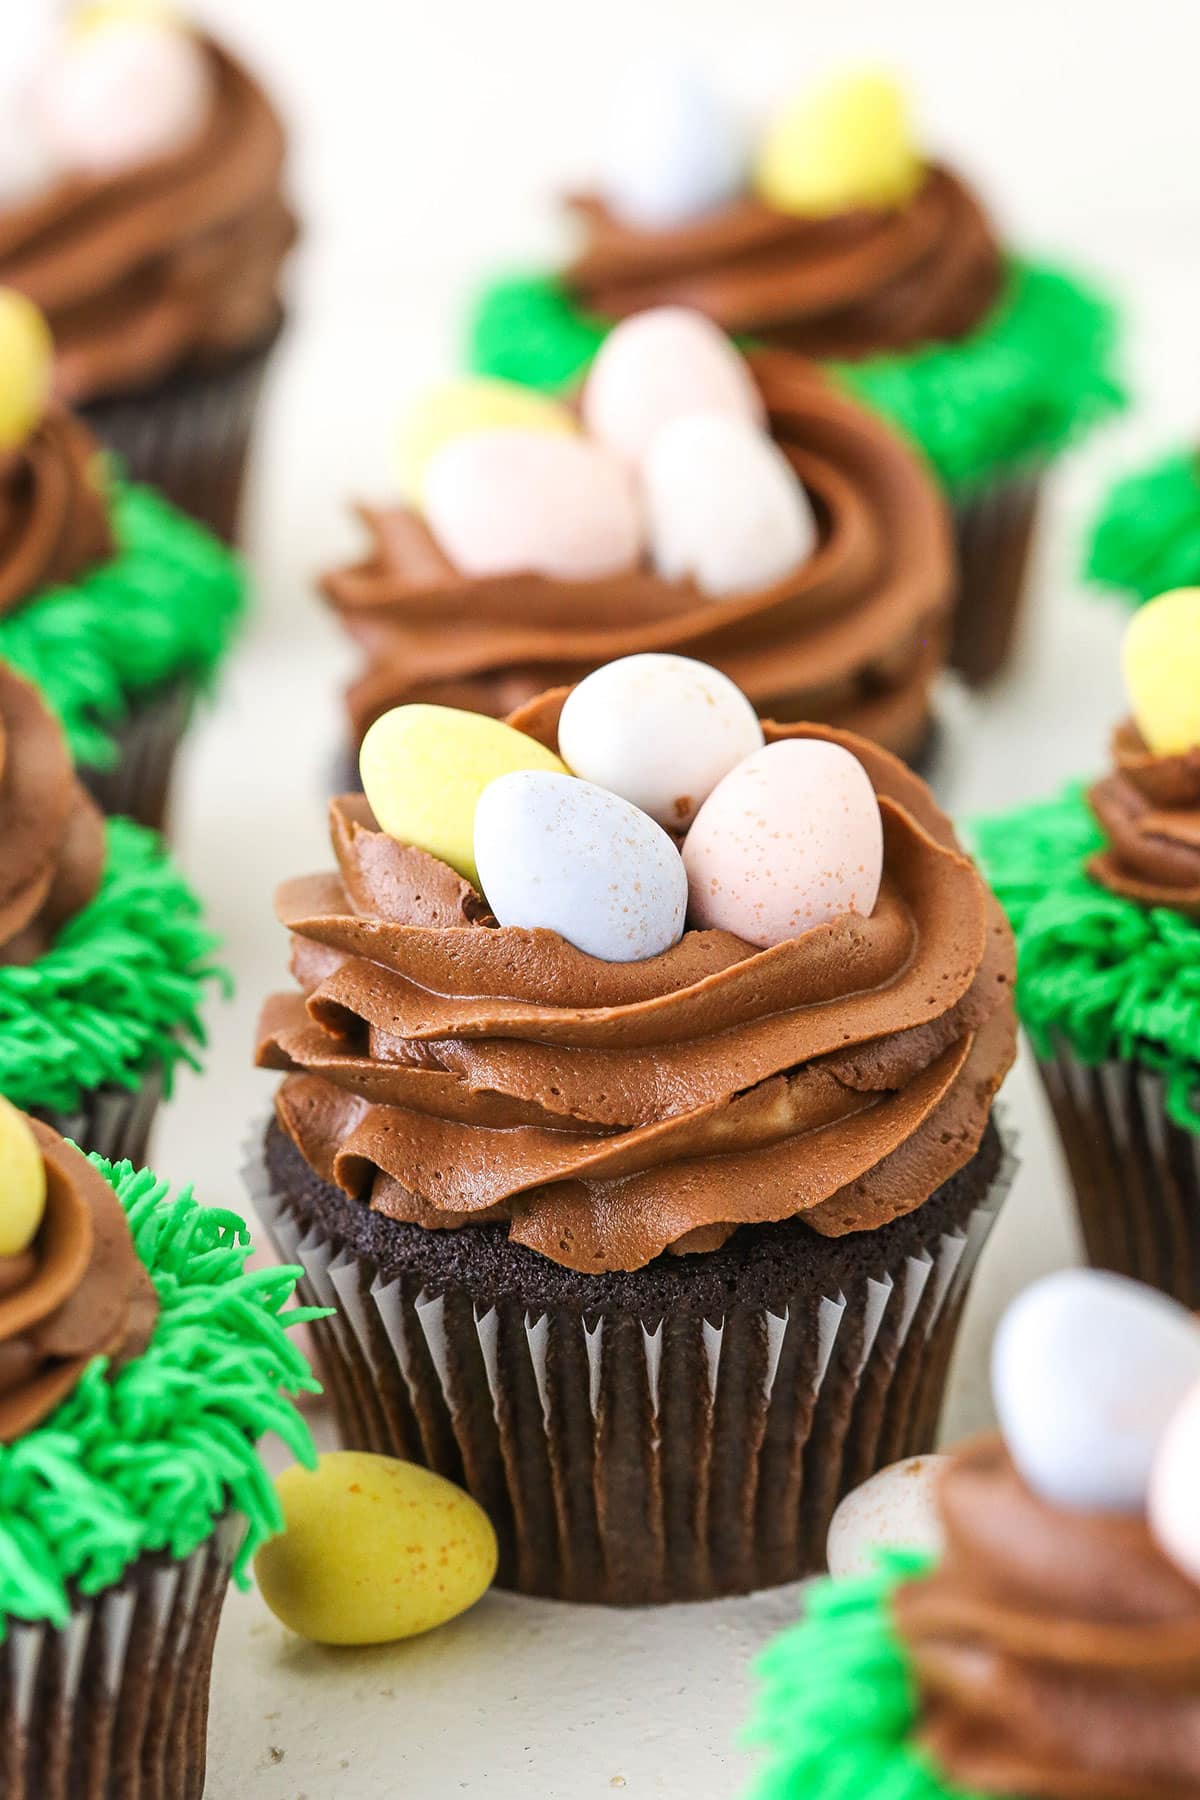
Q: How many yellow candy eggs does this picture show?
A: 8